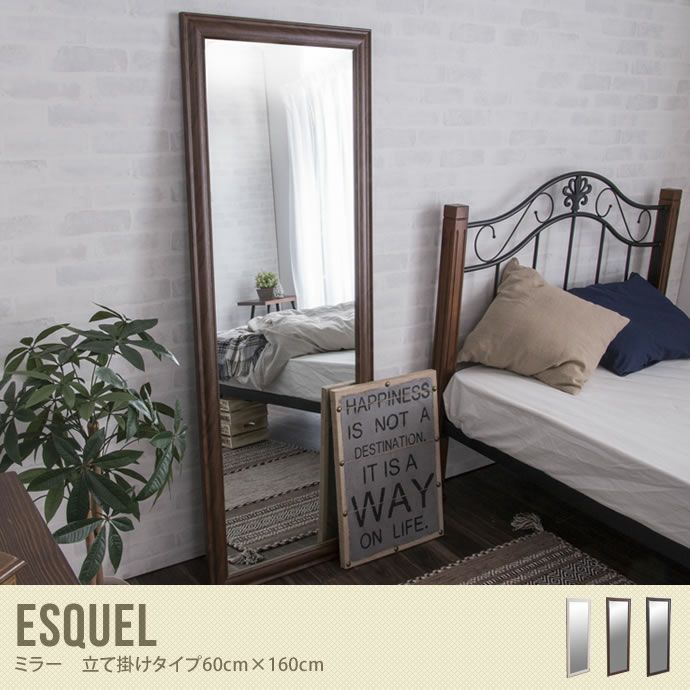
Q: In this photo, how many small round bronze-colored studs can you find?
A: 10